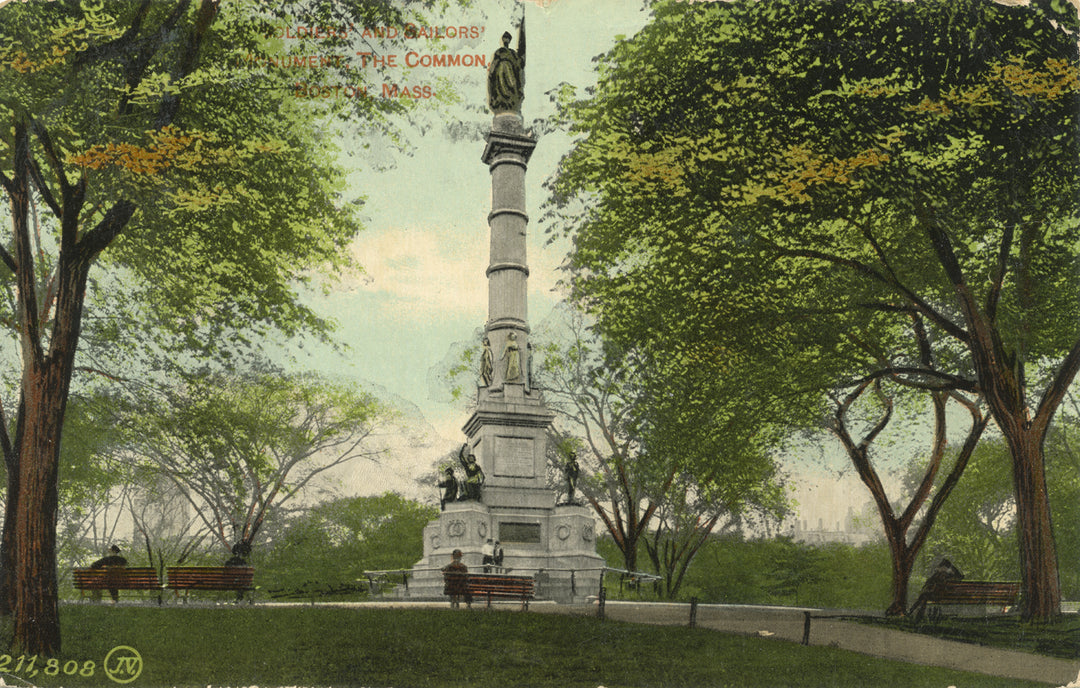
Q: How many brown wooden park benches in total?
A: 4